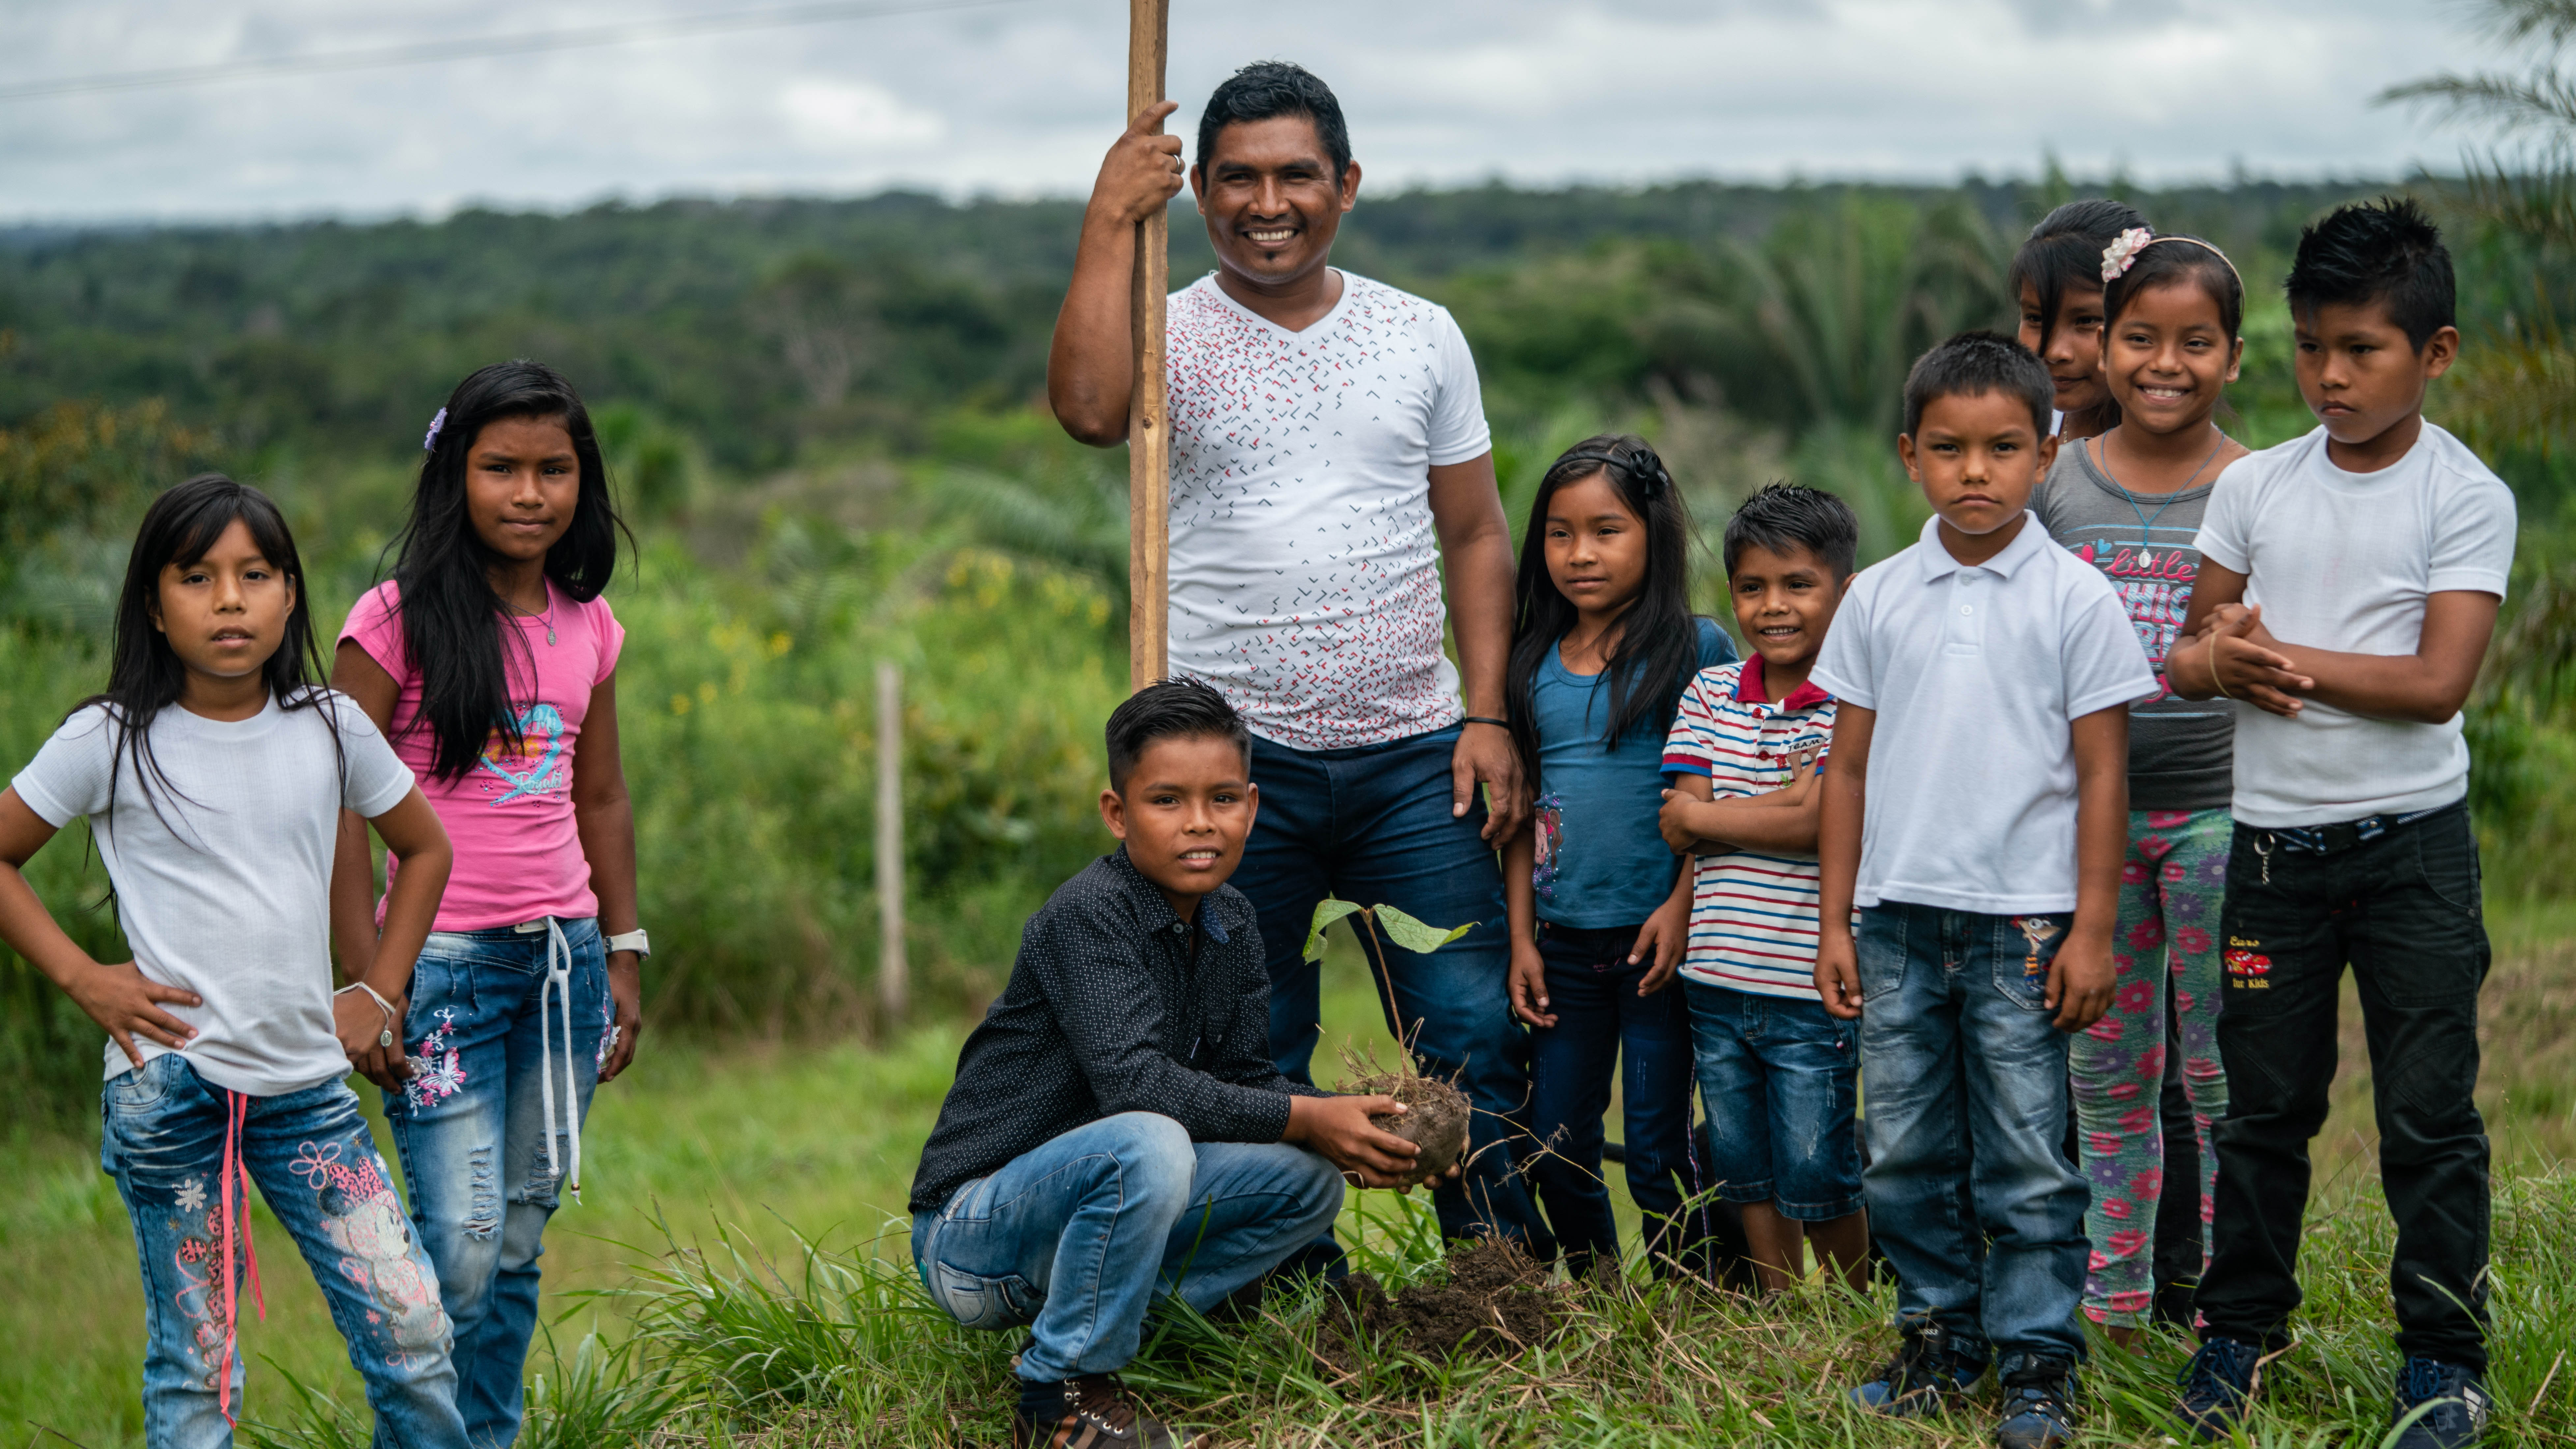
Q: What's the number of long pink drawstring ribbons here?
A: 2